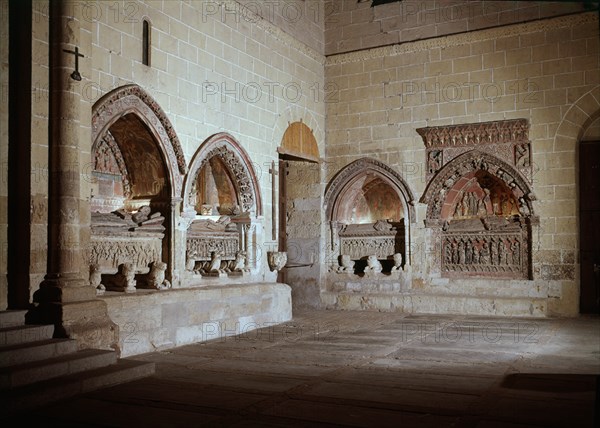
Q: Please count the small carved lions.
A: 9